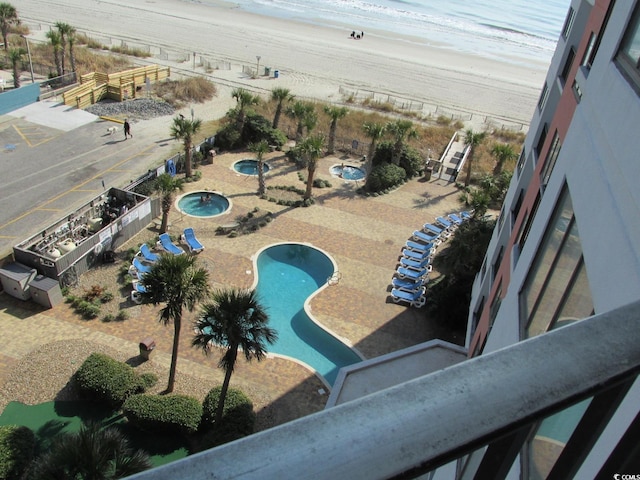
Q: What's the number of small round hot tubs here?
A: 3